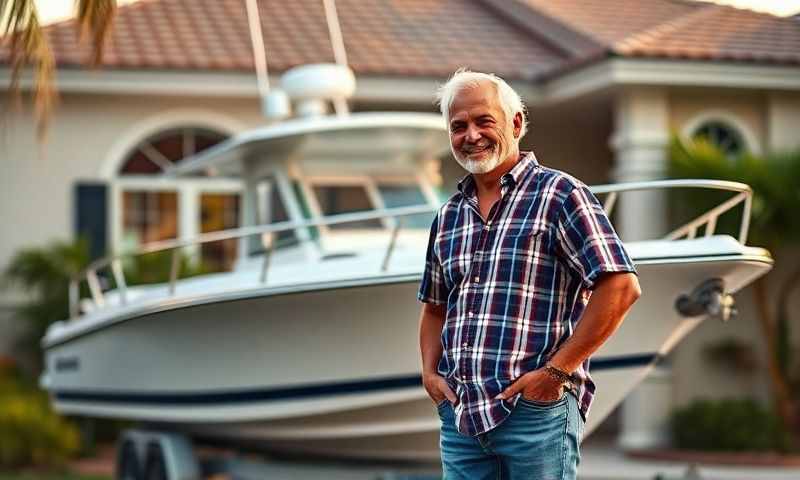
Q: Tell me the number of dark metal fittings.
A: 1